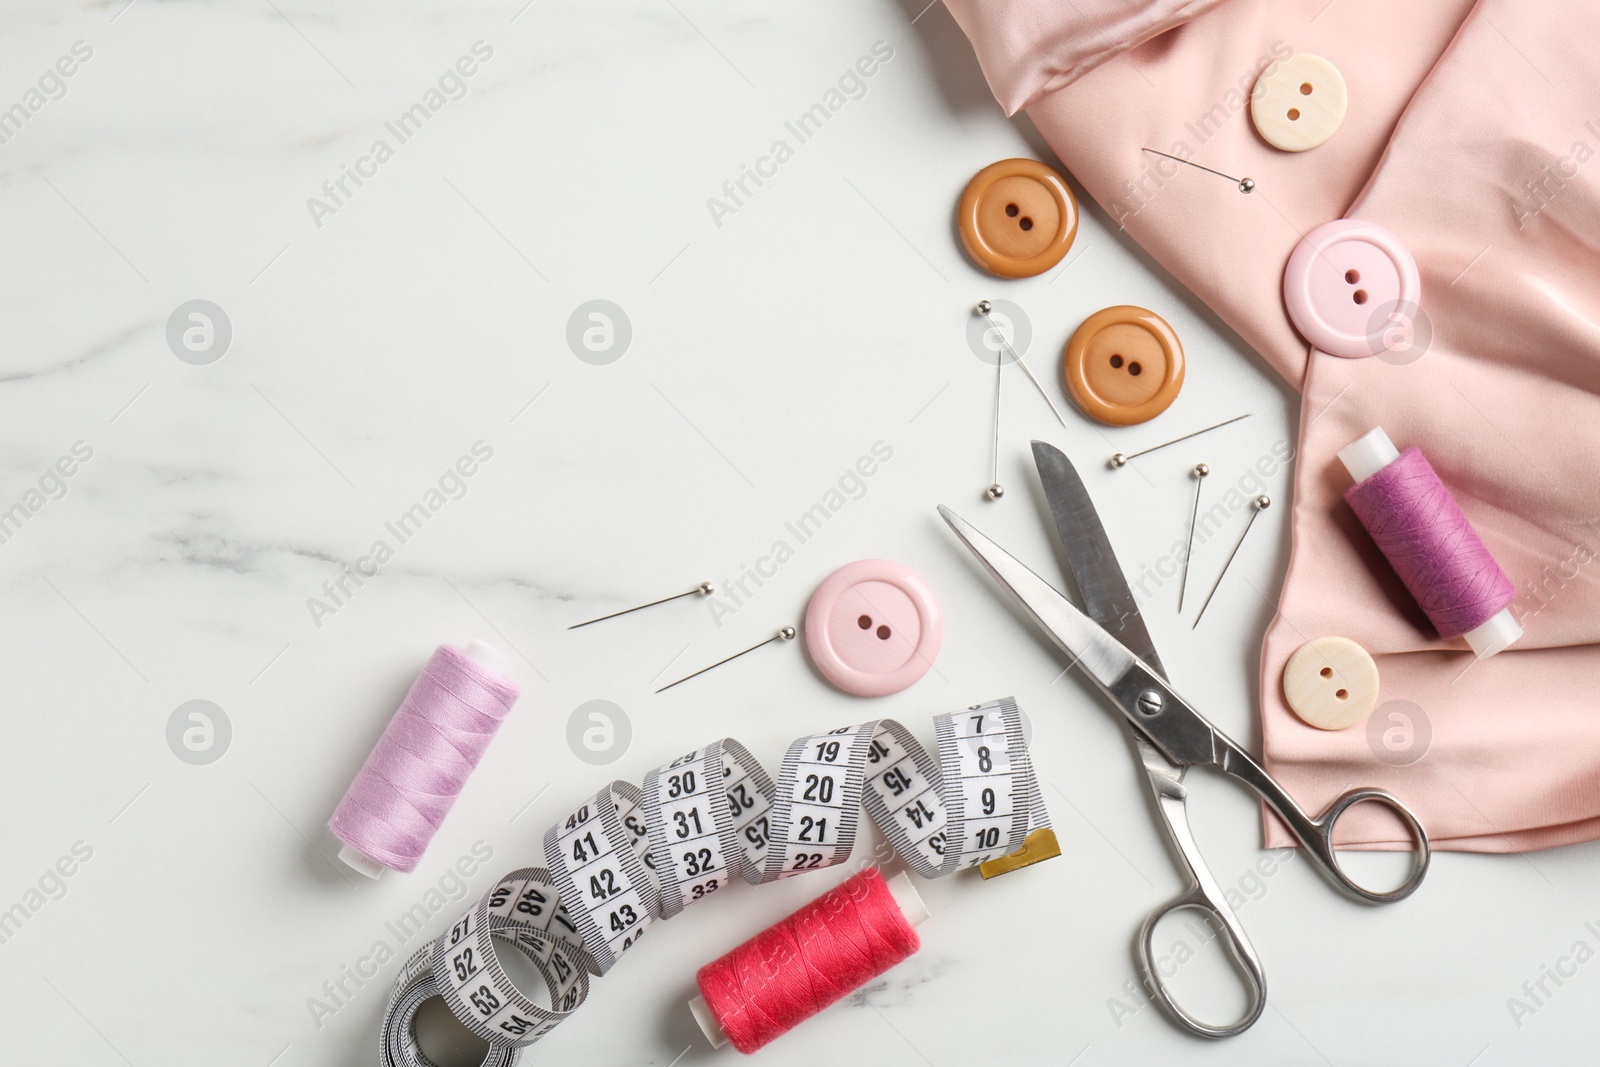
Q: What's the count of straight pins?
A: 8